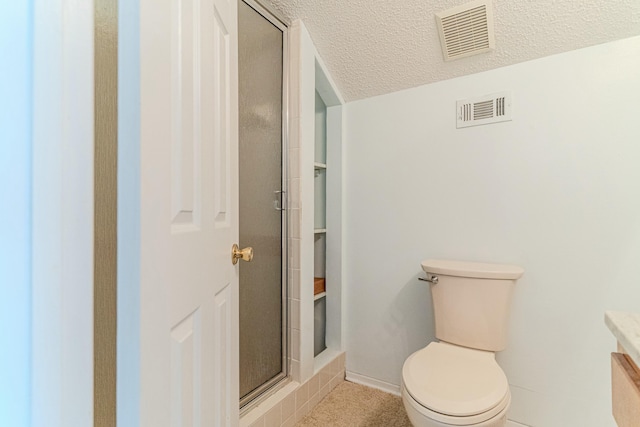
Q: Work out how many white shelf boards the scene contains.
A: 3